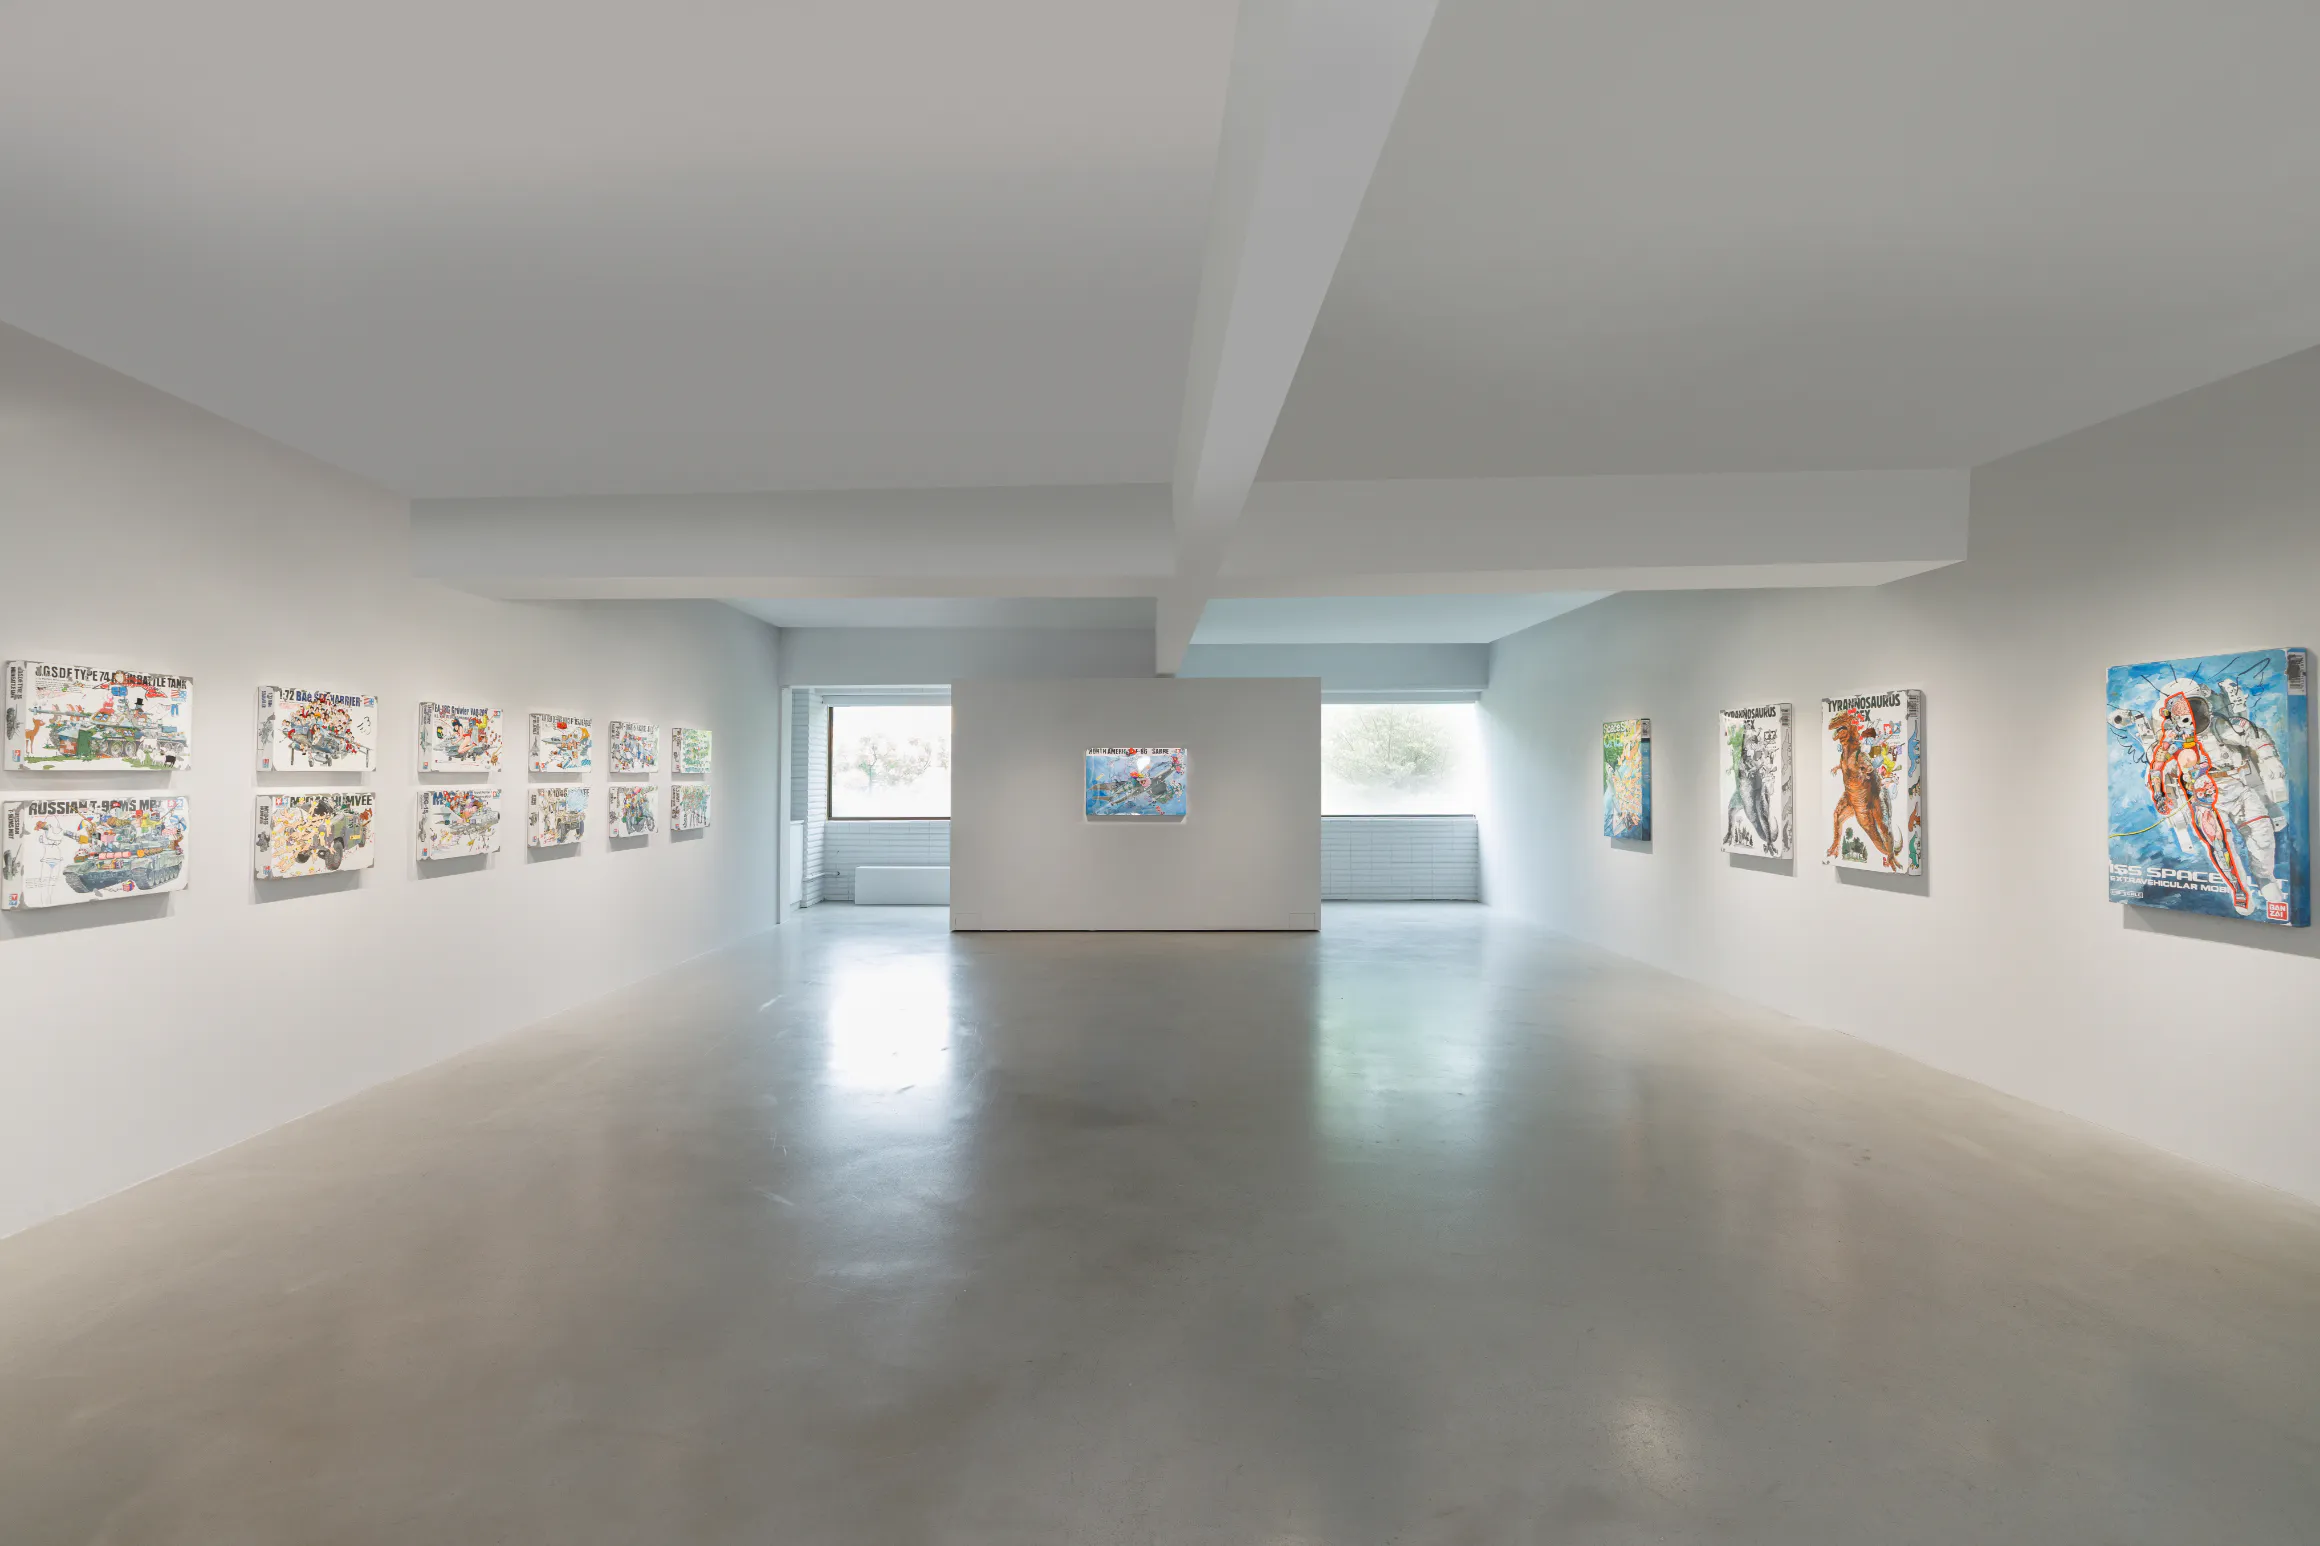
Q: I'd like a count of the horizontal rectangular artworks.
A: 13